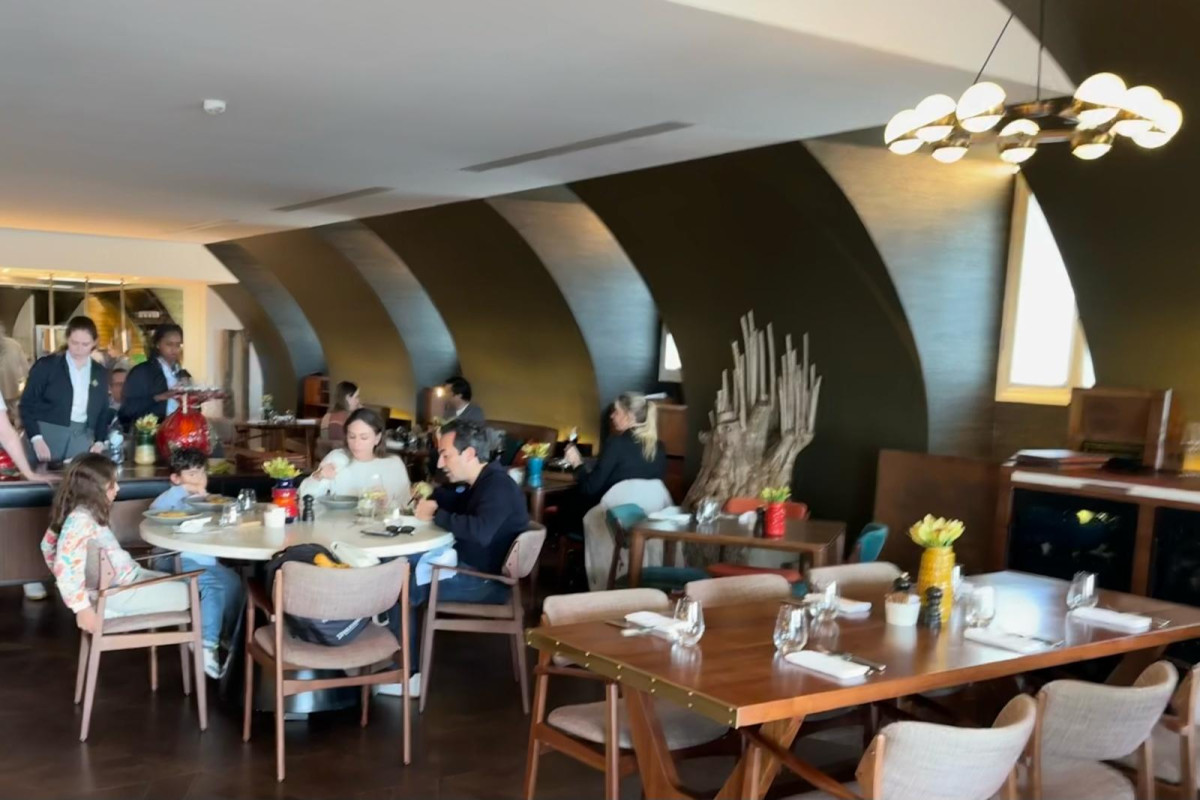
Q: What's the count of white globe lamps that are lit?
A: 9